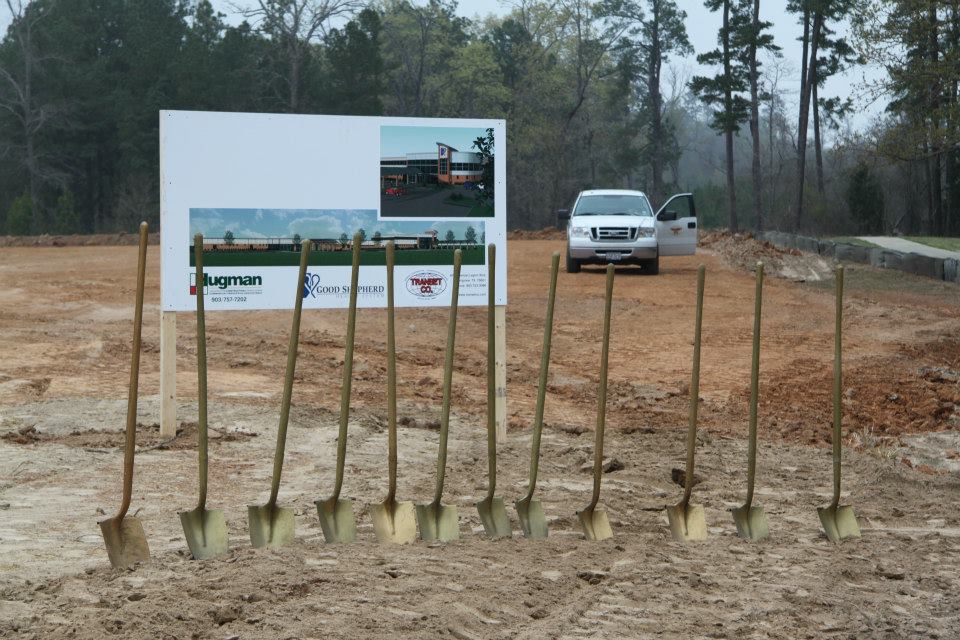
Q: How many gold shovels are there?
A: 12